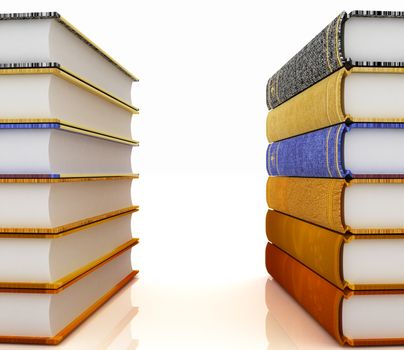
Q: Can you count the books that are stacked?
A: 12